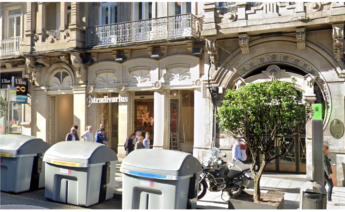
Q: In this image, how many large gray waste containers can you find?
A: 3